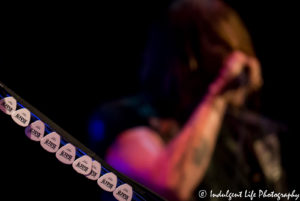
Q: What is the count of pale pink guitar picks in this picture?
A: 9